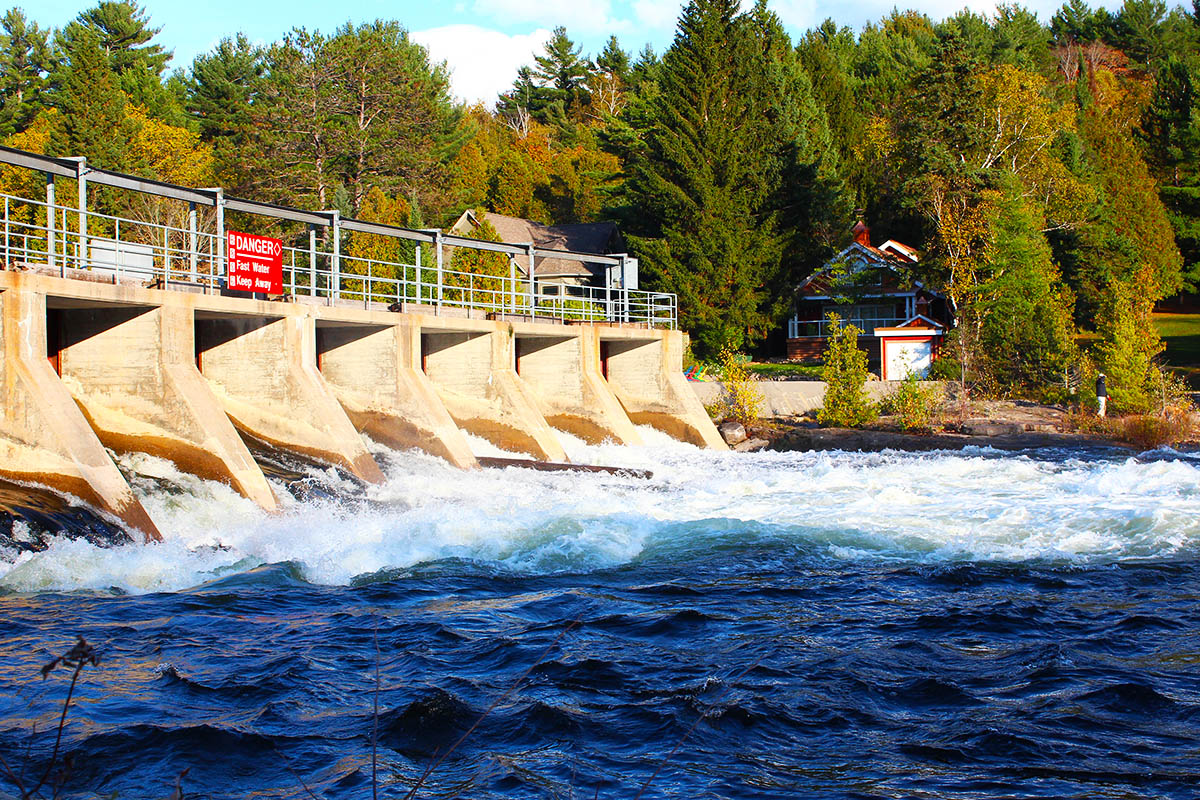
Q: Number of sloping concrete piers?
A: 7